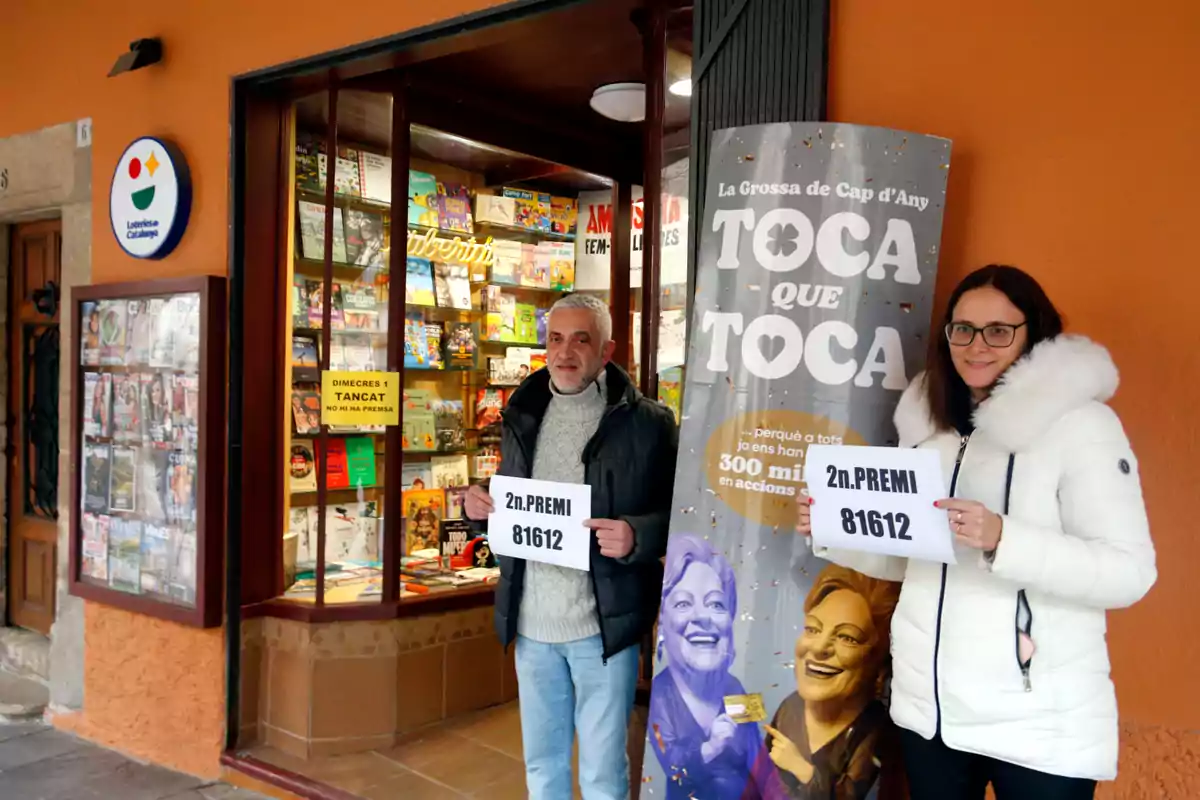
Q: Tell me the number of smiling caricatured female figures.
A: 2